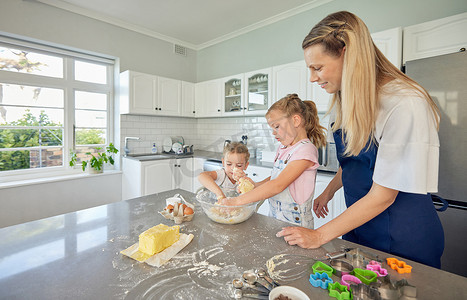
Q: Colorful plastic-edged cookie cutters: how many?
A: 7